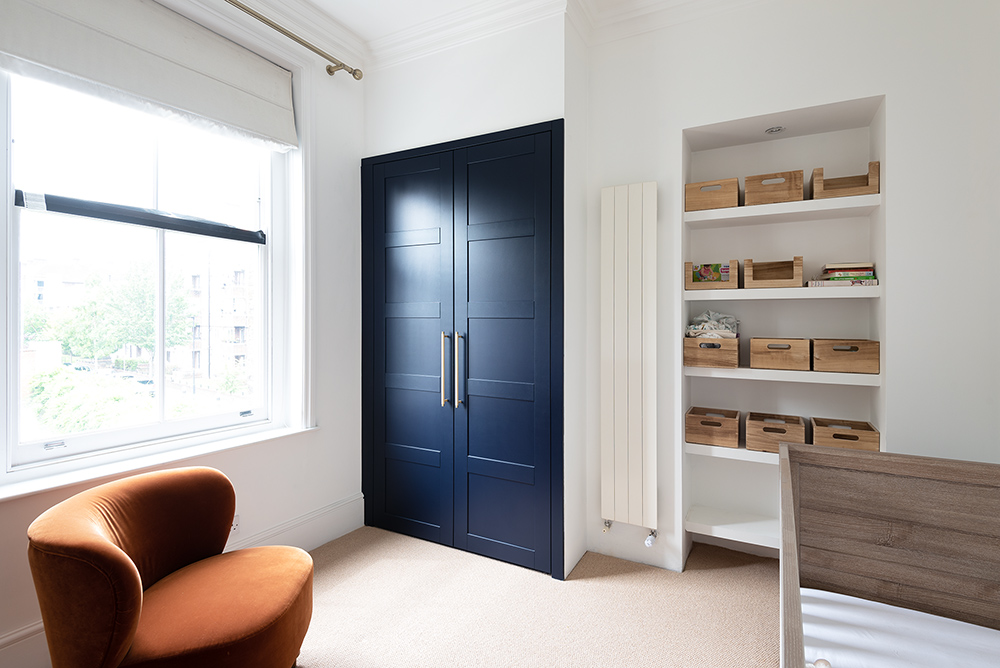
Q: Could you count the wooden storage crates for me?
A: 11